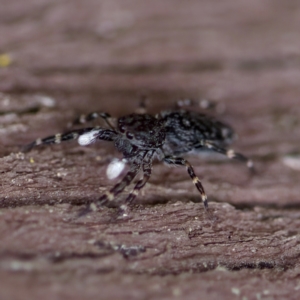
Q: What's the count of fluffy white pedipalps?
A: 2